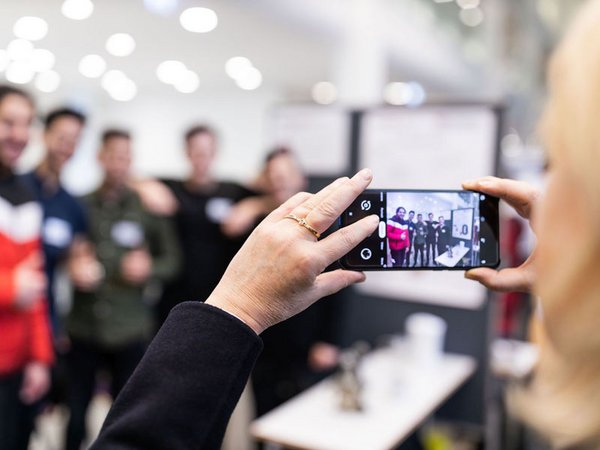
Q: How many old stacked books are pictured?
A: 0